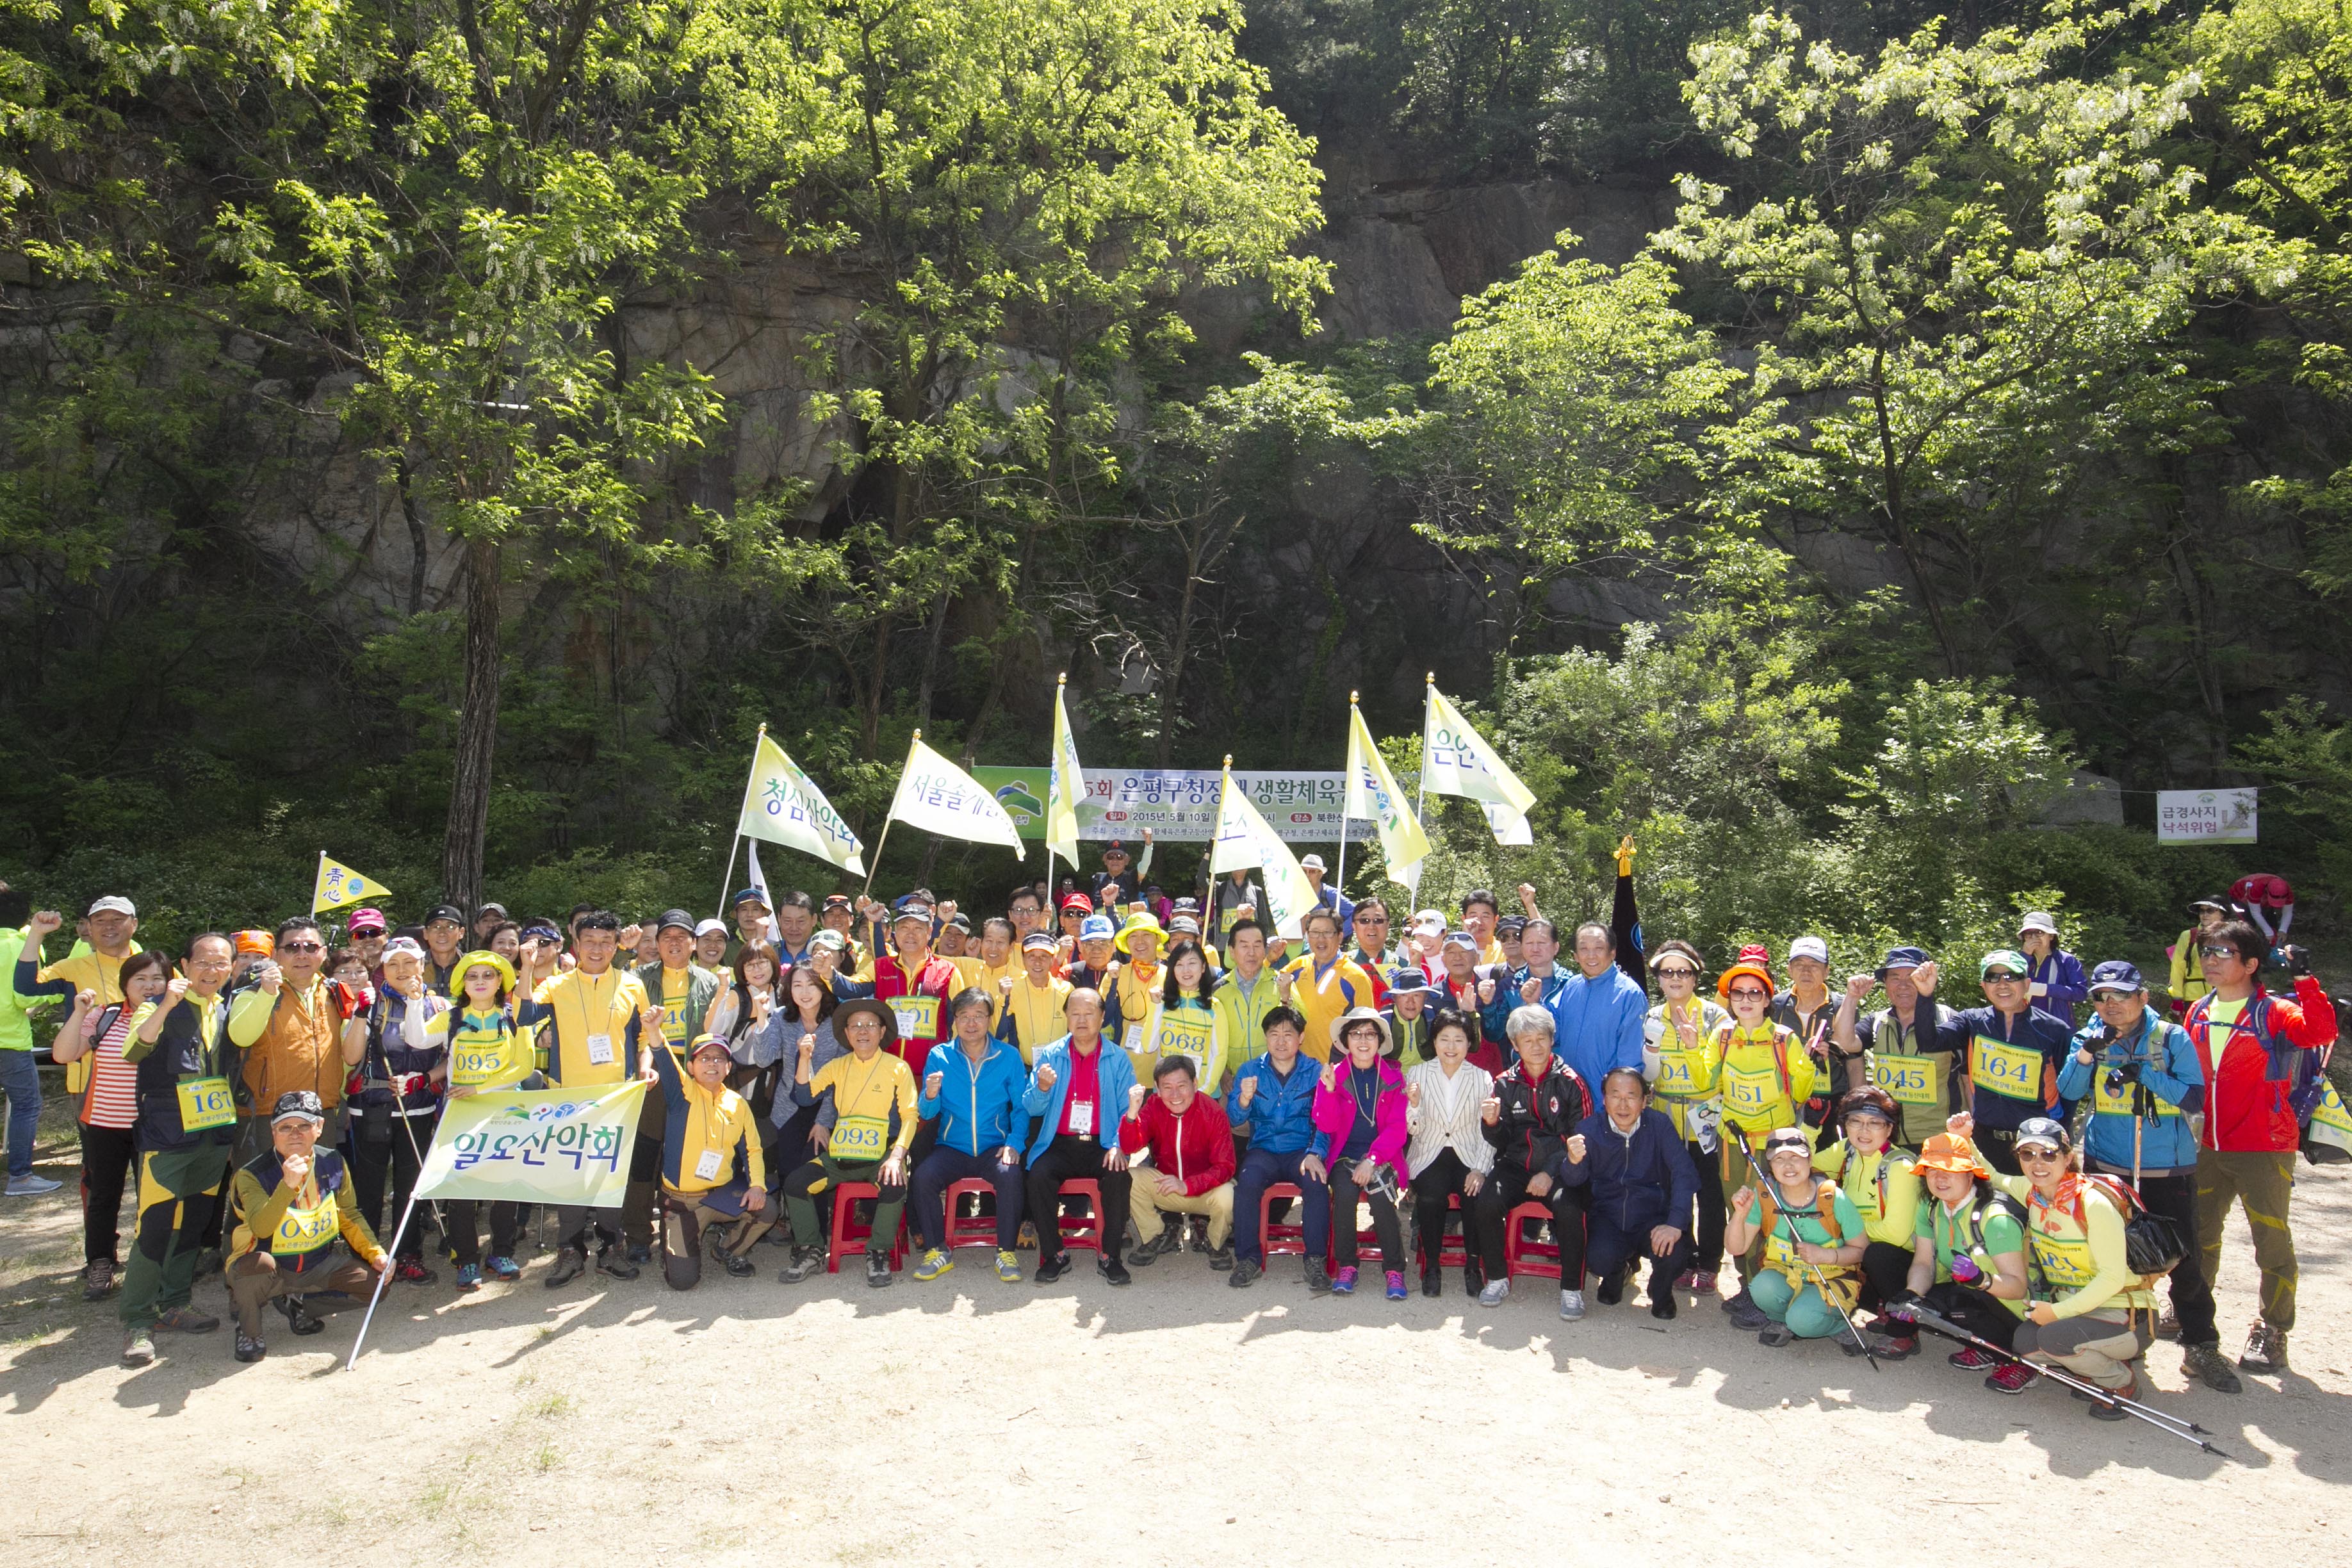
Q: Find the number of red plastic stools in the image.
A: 7